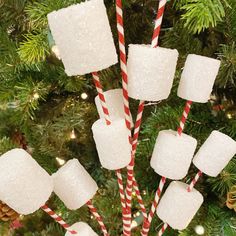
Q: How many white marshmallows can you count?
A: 11